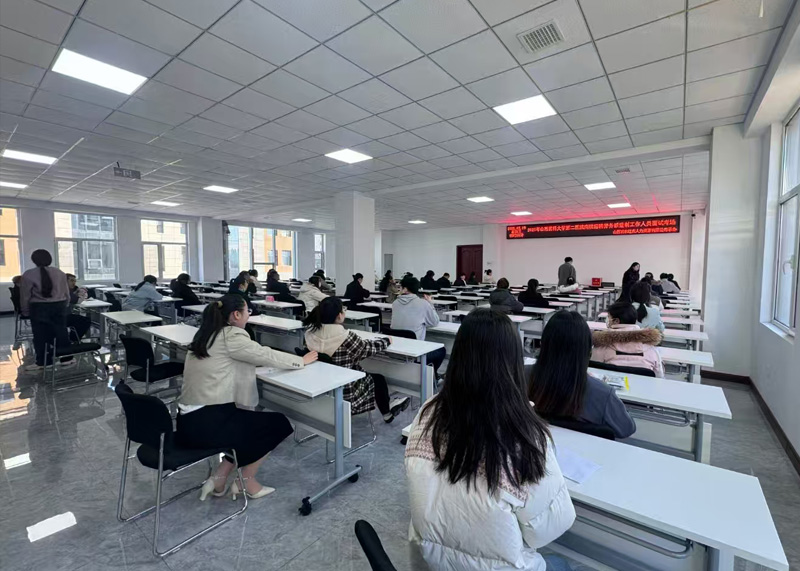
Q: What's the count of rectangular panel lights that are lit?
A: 13